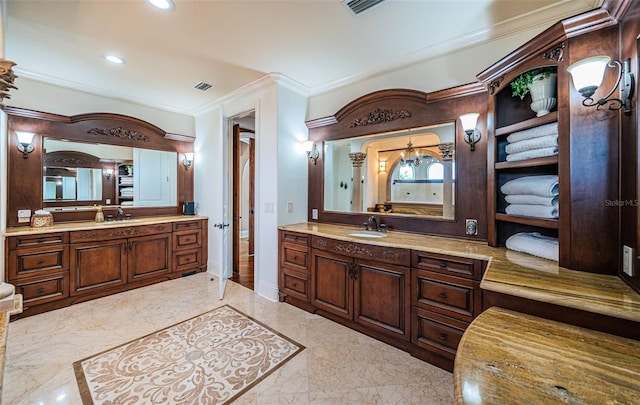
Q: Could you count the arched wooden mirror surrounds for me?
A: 2